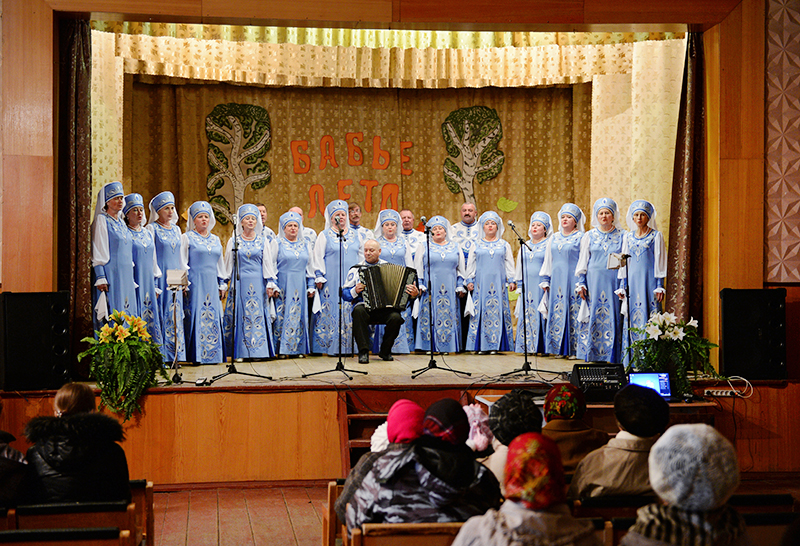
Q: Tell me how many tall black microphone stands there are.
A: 4